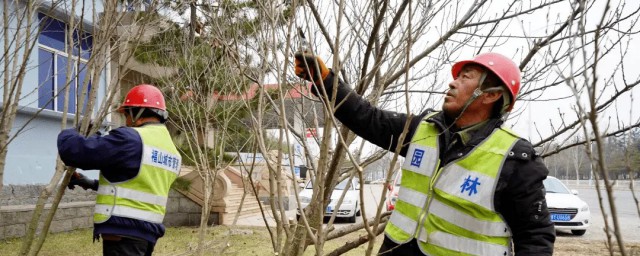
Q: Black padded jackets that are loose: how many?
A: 1